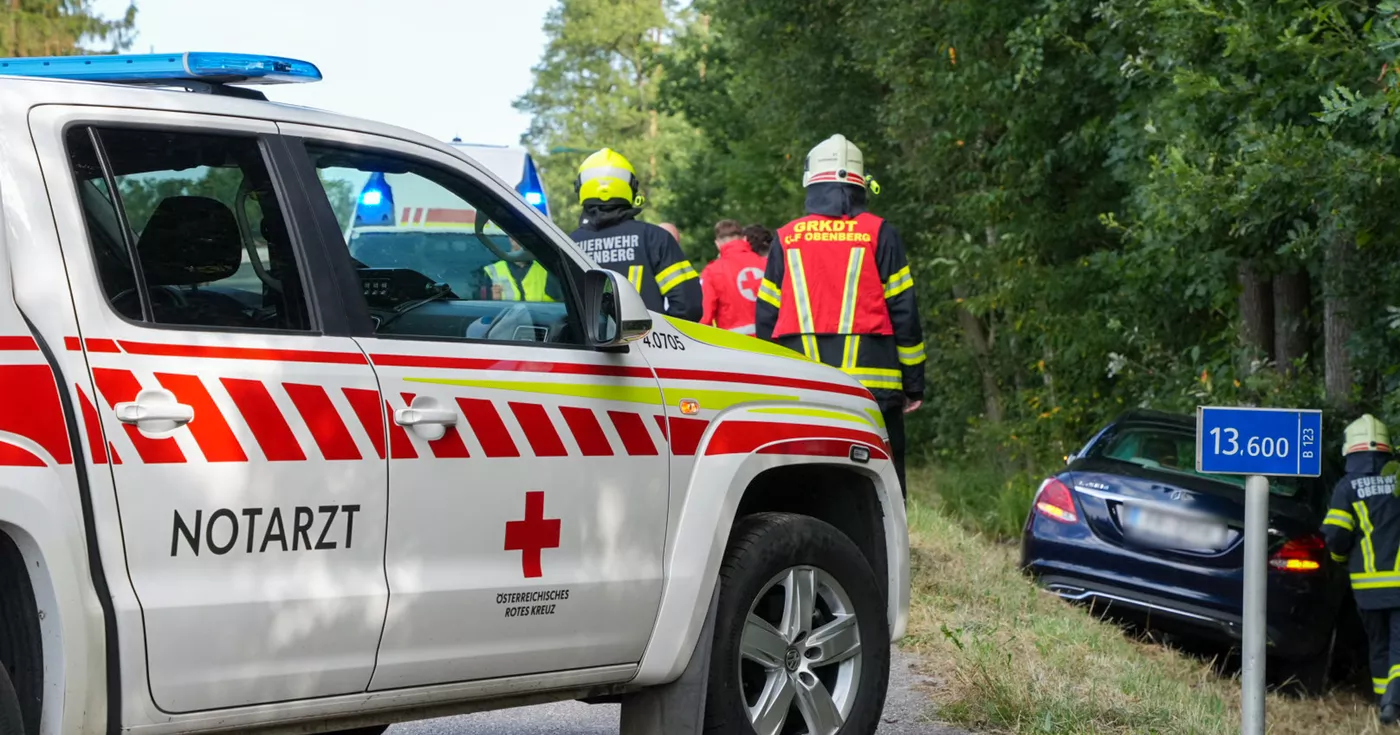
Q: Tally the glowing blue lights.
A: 2